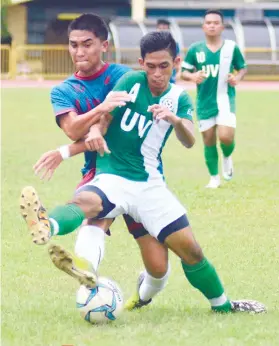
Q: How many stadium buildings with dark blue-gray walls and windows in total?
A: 1